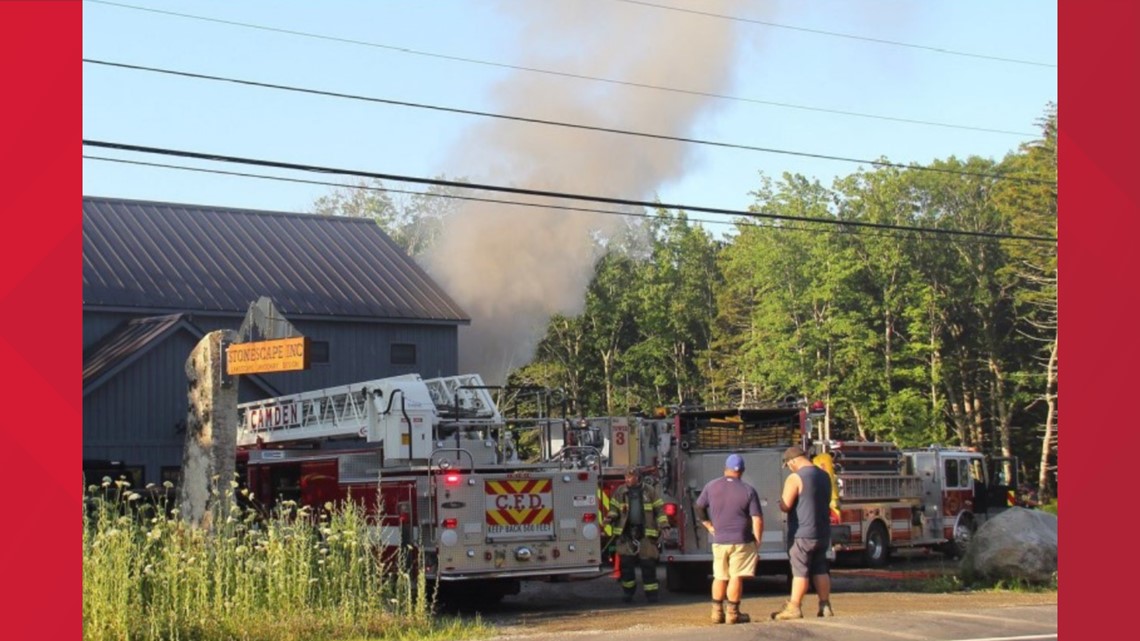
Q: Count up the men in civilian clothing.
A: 2